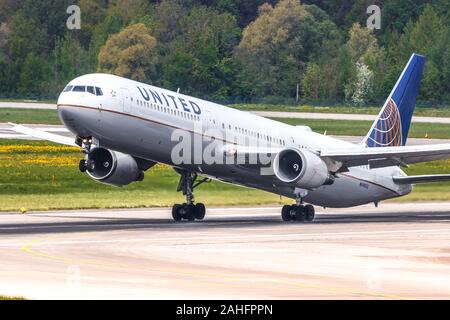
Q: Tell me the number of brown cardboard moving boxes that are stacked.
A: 0